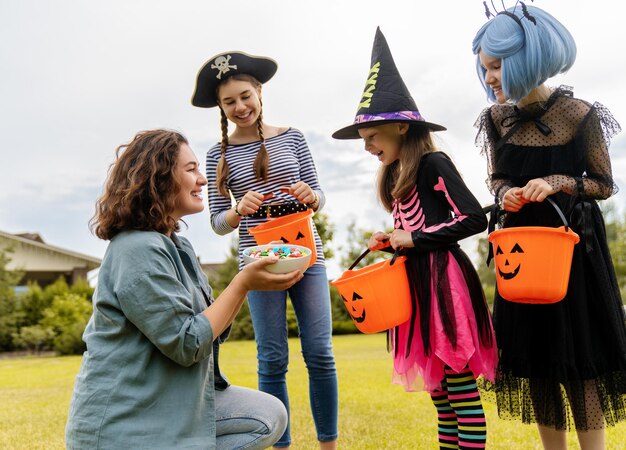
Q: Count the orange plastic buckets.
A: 3